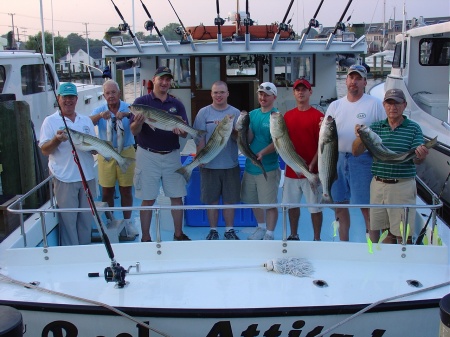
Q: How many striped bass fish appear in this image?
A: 7